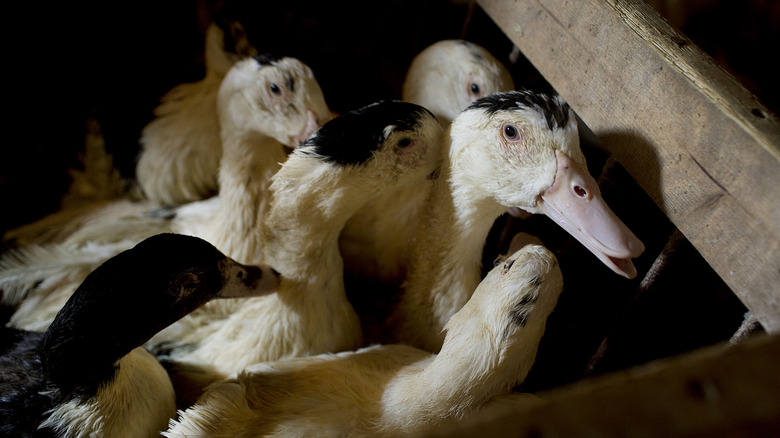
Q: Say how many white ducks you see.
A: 6